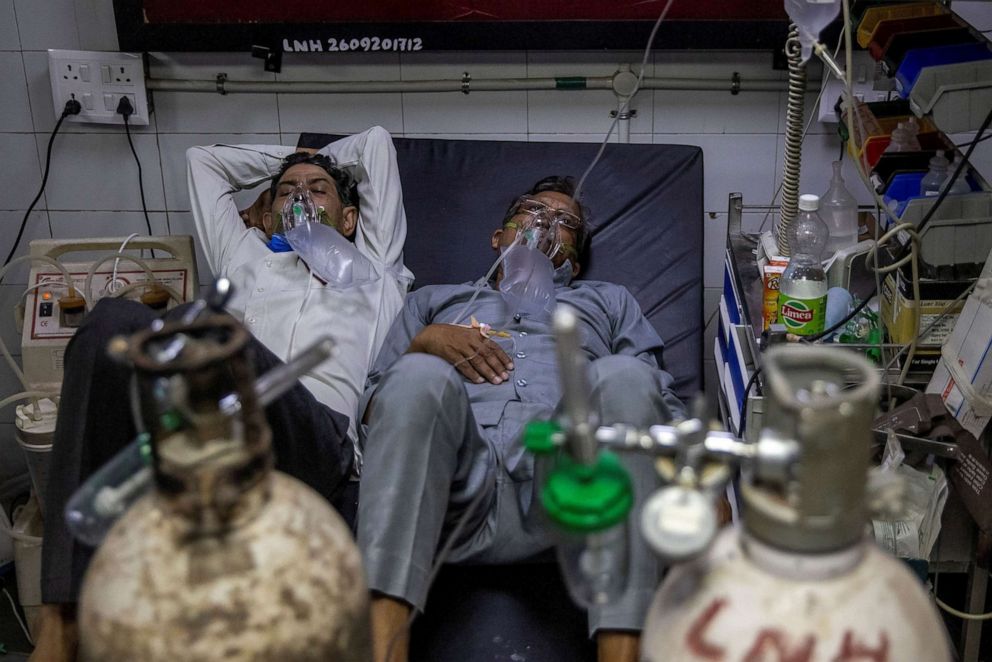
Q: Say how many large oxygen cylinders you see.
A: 2